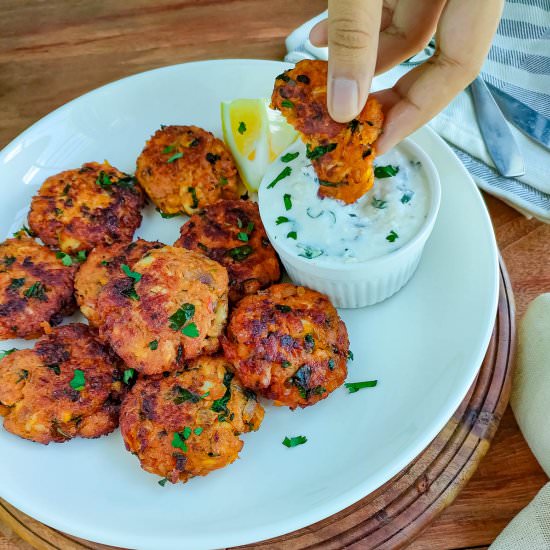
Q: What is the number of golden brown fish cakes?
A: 10